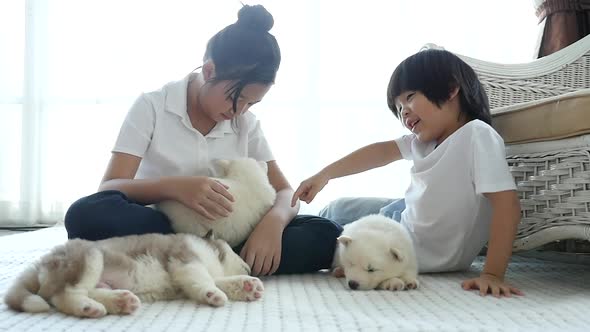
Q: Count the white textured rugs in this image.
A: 1